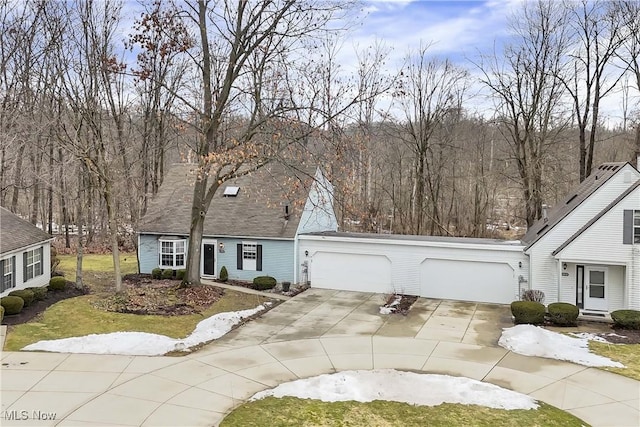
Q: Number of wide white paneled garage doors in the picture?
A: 2